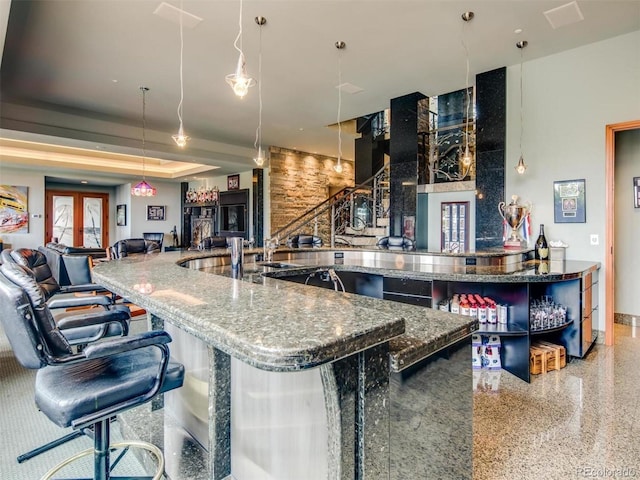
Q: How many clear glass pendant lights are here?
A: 6